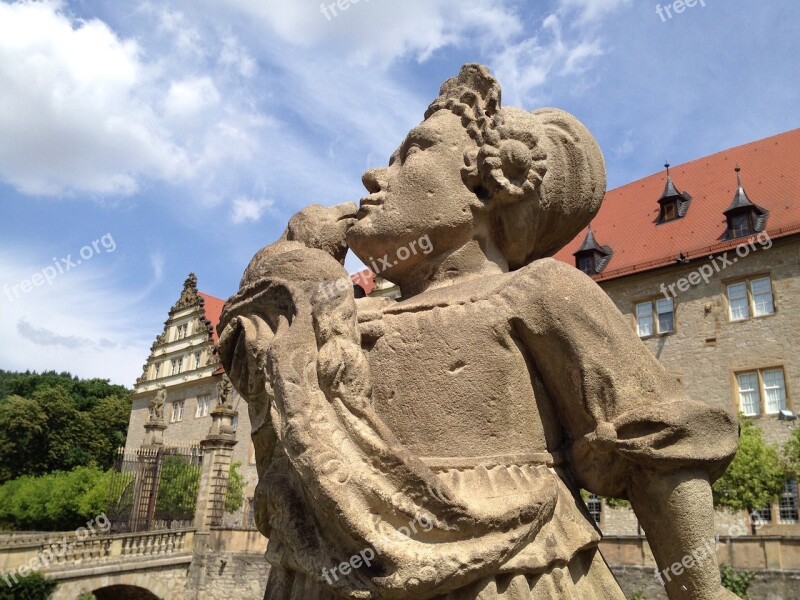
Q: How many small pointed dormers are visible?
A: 3